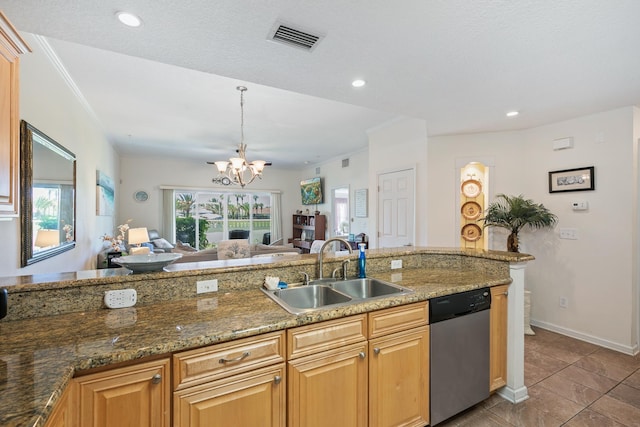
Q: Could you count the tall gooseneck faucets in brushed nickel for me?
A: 1